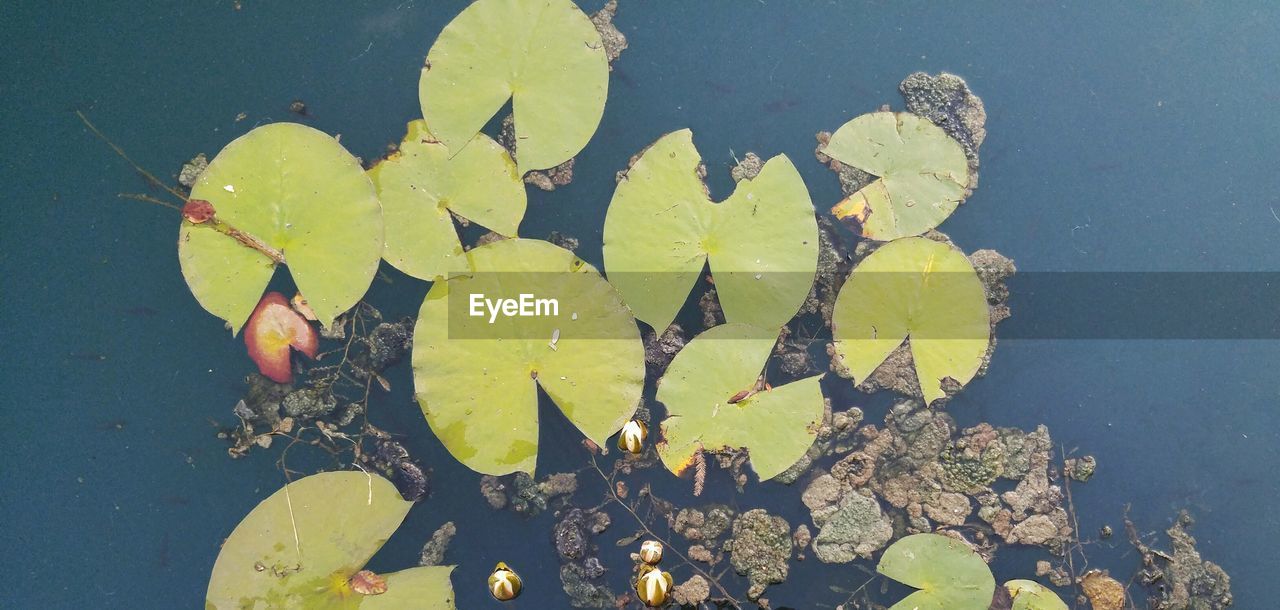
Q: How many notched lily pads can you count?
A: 11